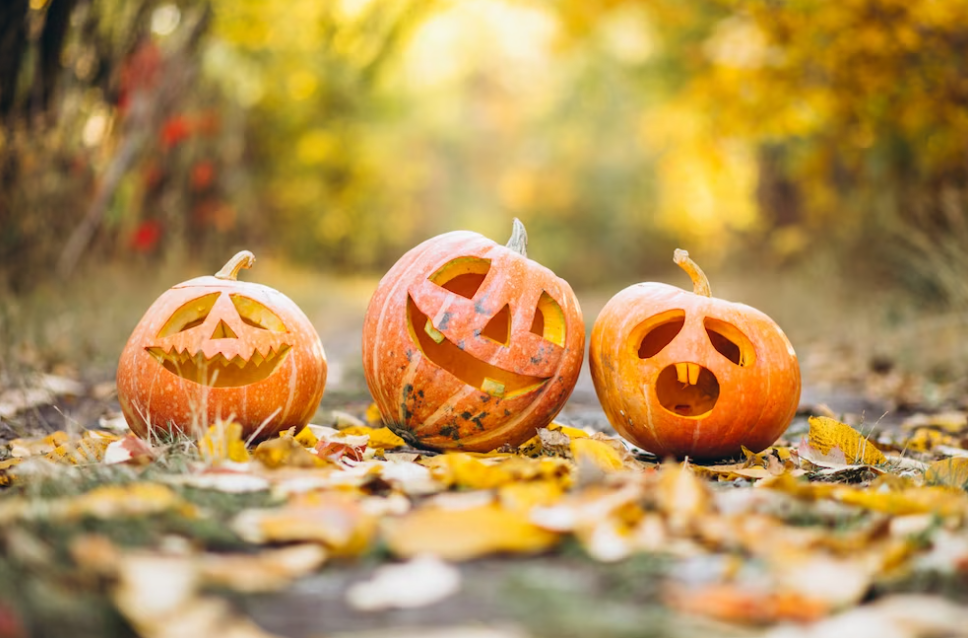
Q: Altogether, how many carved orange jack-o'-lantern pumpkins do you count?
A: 3